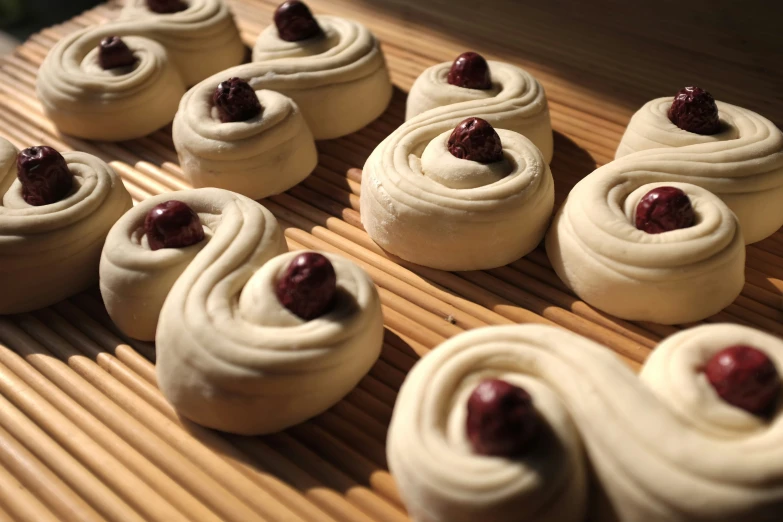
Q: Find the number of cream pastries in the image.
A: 7